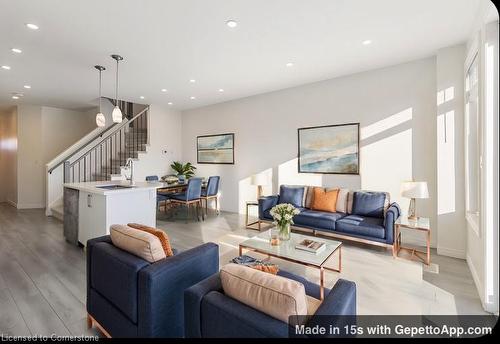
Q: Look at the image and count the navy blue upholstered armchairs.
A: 2